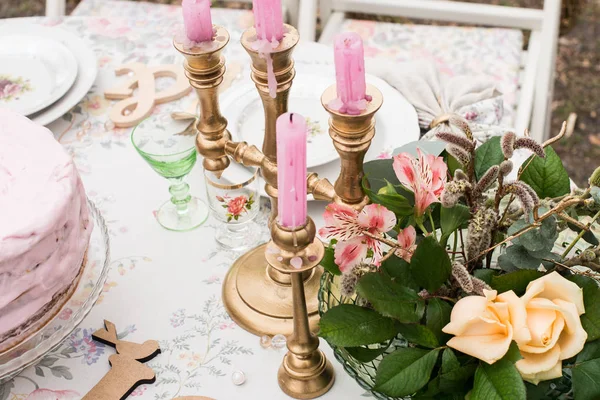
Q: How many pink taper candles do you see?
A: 4